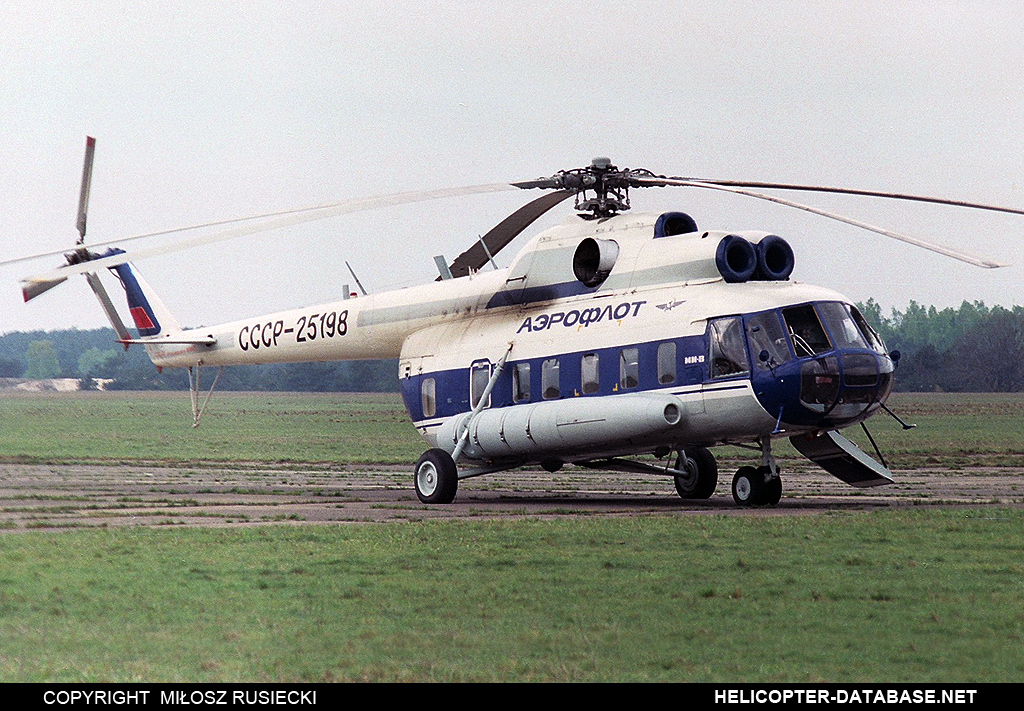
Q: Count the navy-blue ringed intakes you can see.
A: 3